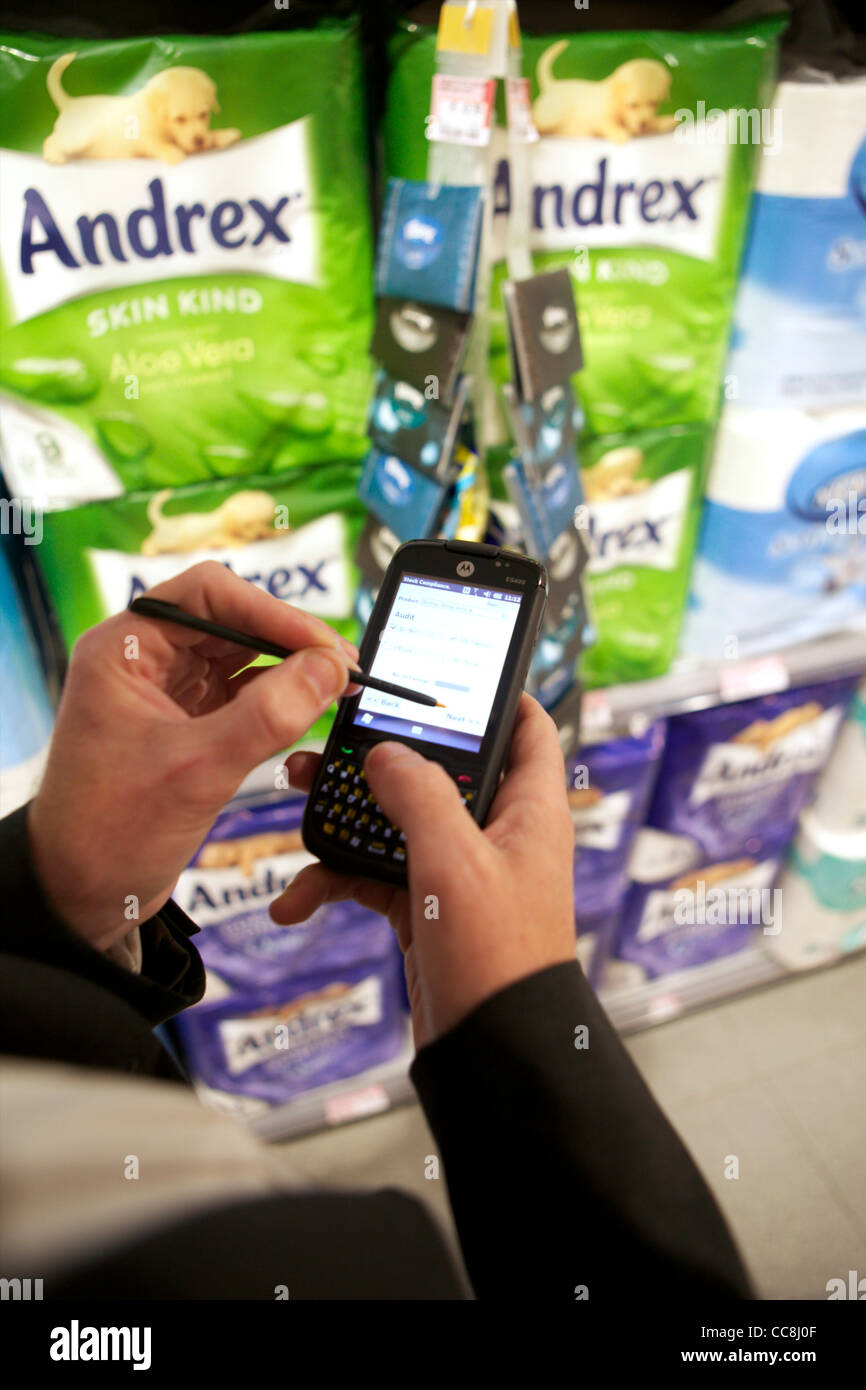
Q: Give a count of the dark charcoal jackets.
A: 1